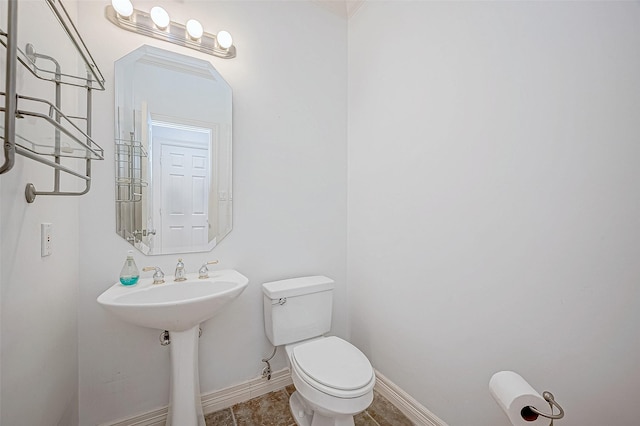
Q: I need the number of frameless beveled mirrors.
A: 1